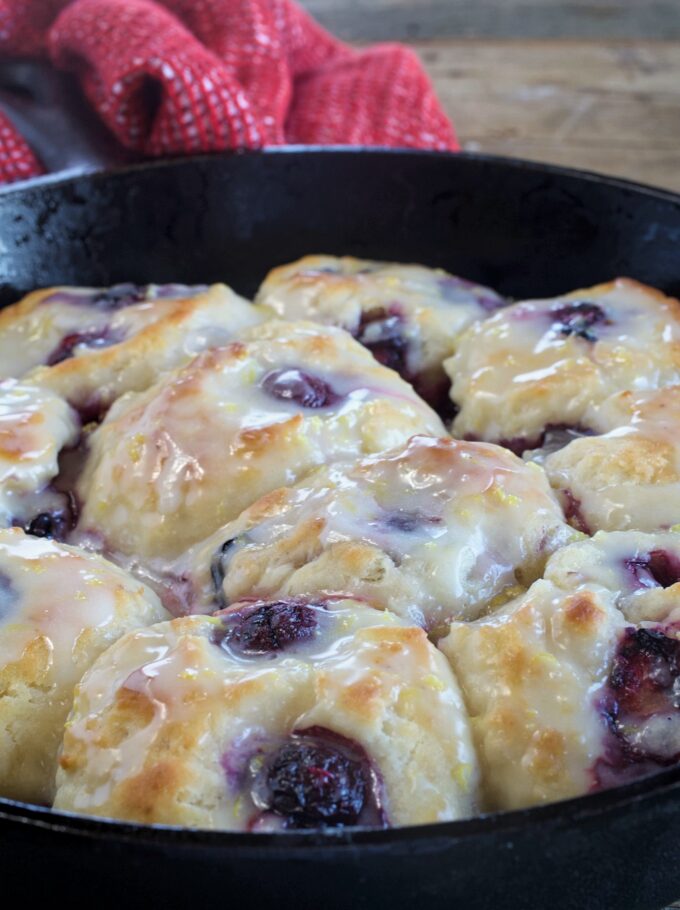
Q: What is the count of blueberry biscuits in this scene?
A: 10